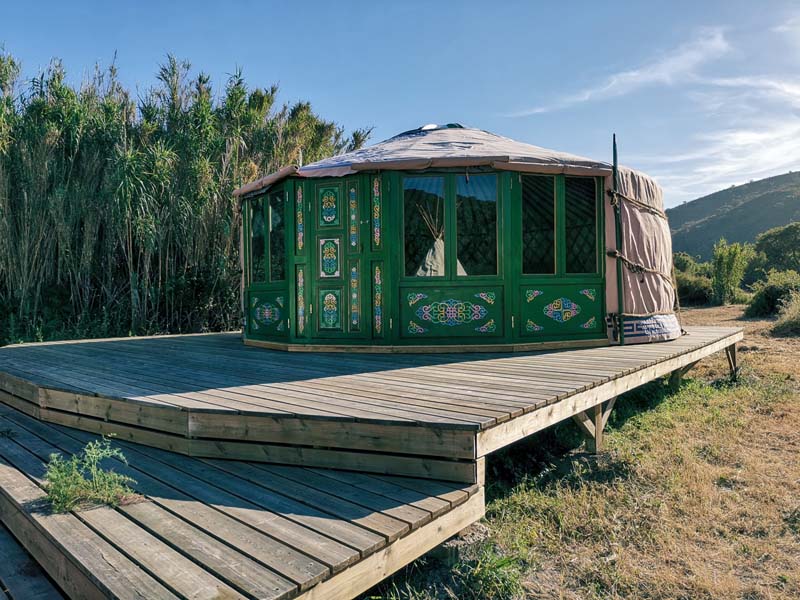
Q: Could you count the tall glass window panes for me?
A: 6